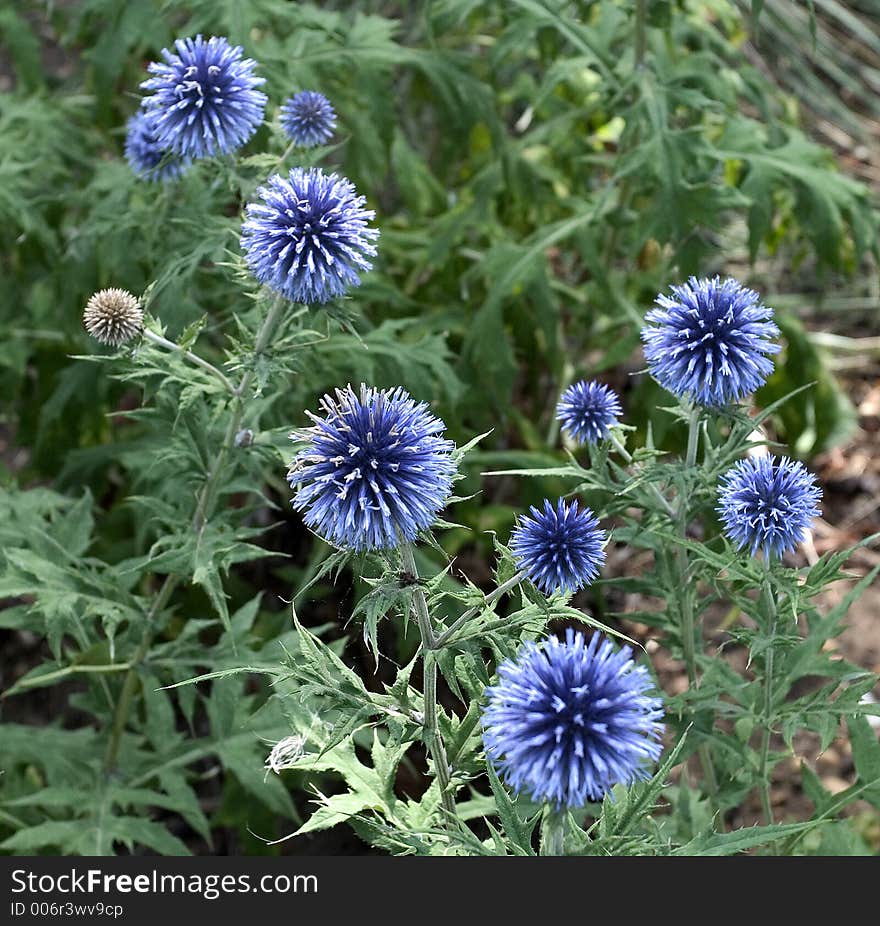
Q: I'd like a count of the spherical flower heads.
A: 11